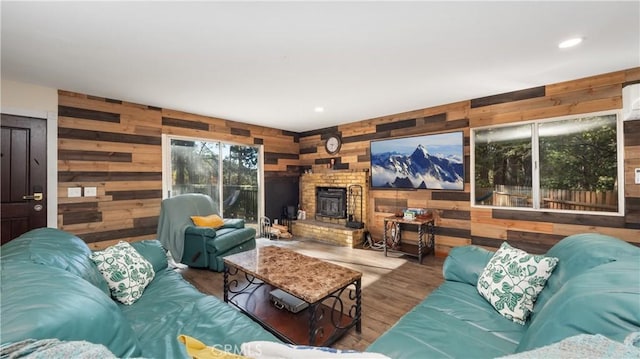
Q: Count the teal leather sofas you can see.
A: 2